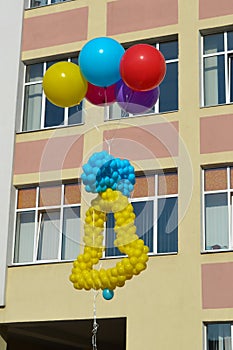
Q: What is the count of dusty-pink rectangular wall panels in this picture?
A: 7